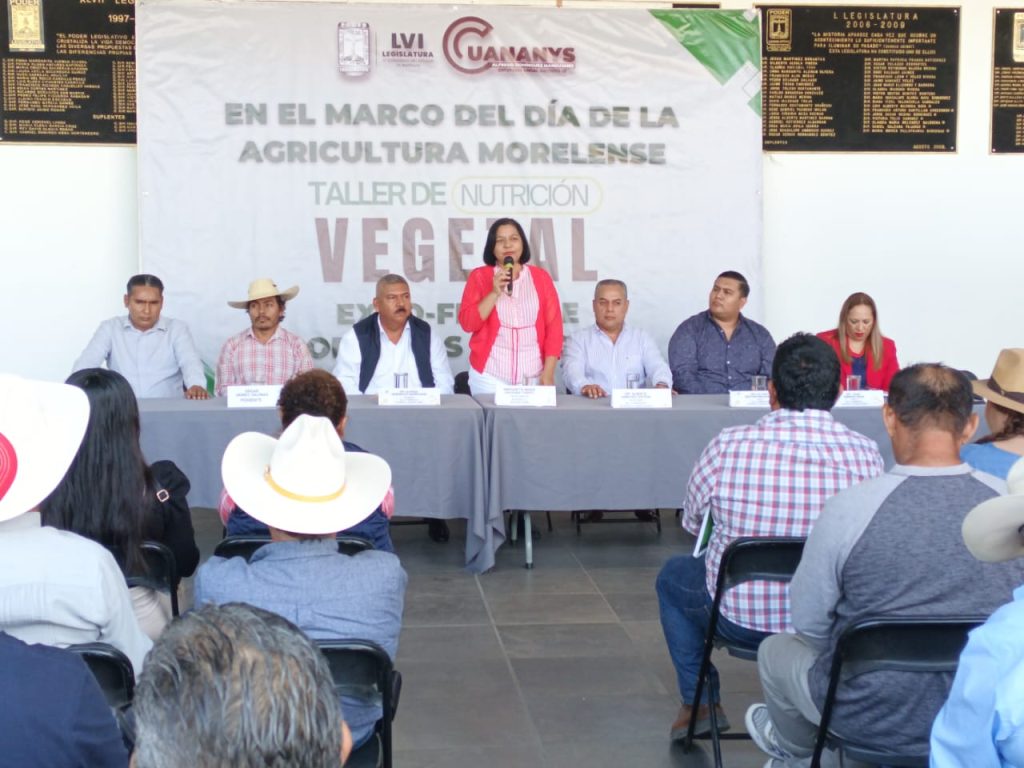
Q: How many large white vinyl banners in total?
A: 1